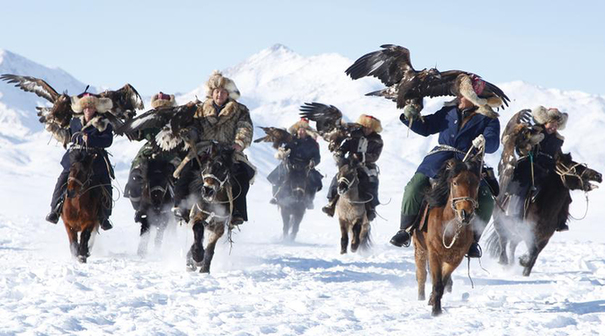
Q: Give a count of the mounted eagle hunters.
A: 7